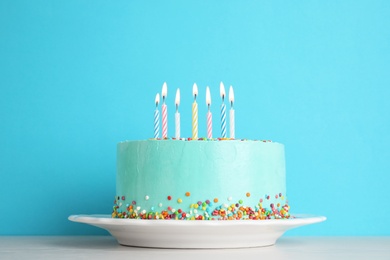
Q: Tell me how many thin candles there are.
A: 7